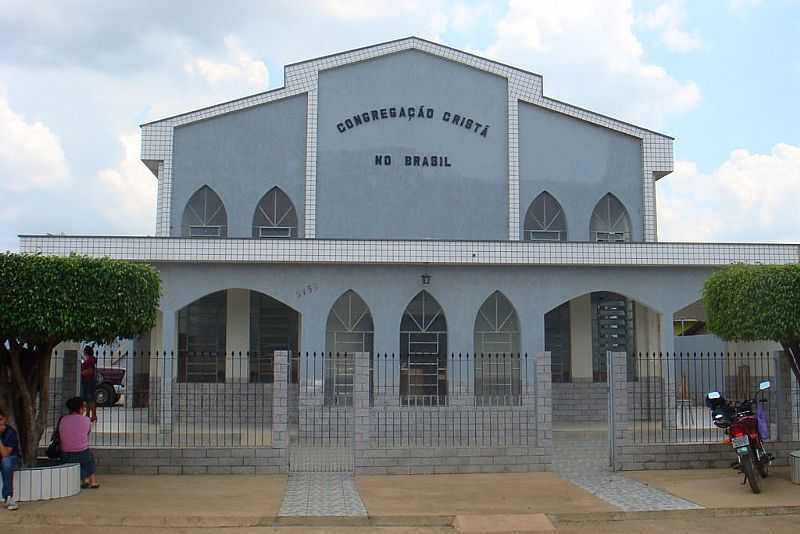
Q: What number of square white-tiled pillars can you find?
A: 4